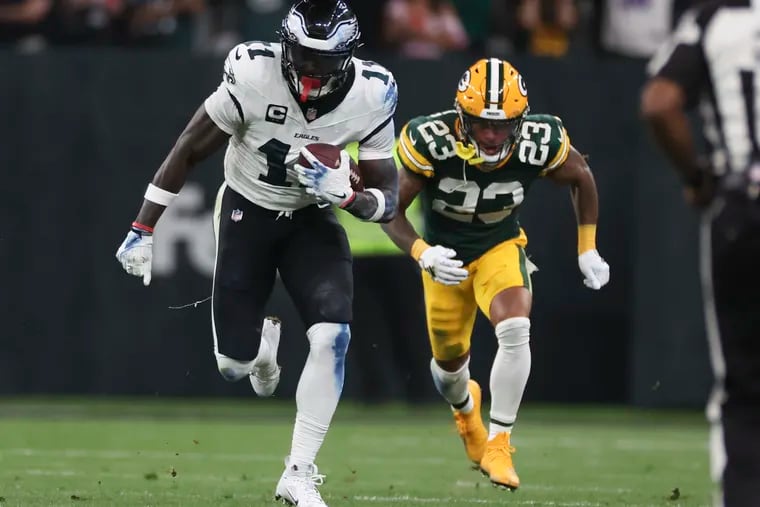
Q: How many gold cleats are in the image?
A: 2